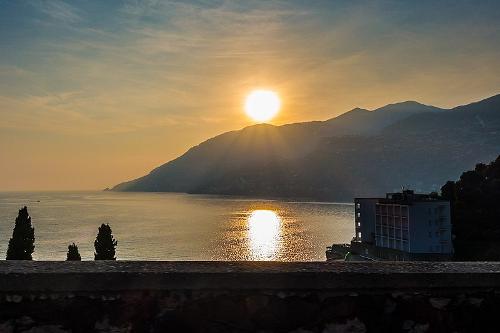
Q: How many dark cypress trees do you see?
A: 3